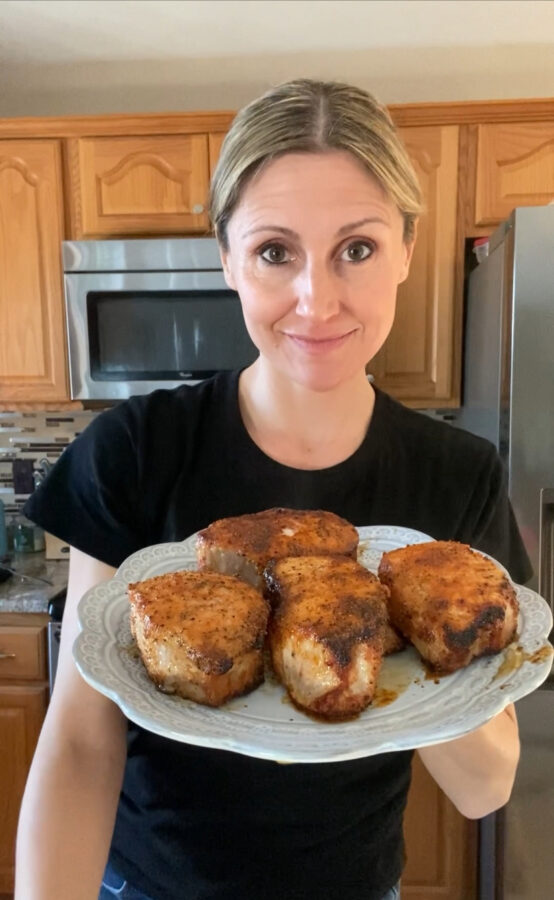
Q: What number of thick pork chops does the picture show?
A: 4